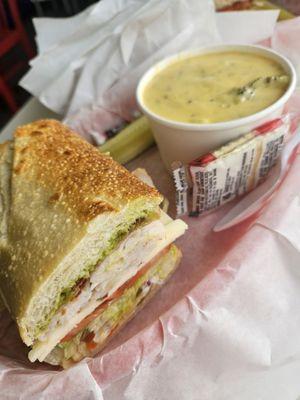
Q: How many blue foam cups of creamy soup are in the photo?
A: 0